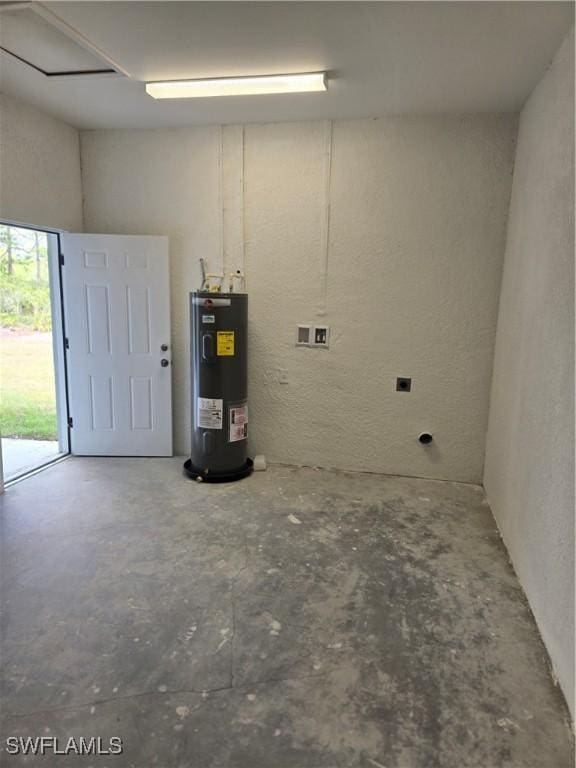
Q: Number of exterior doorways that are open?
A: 1